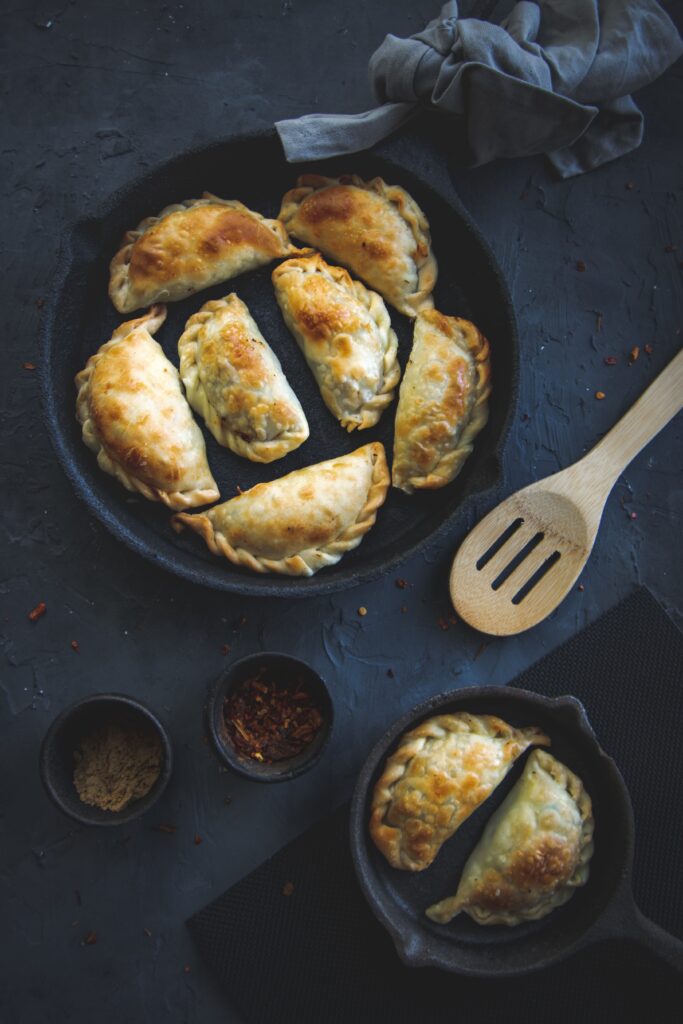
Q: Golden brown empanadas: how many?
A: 9